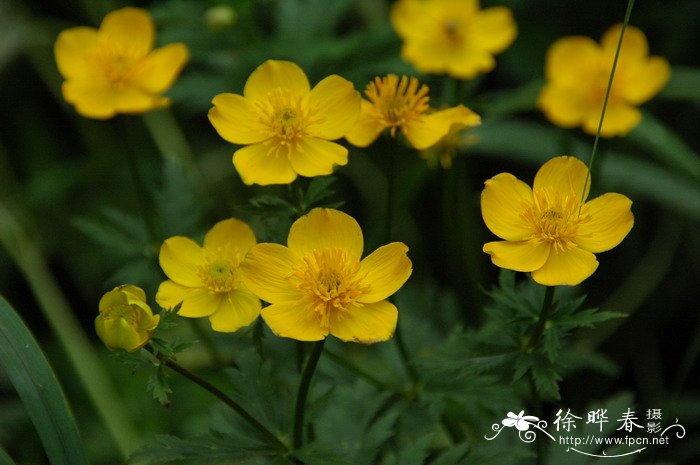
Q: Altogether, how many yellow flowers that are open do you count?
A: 8